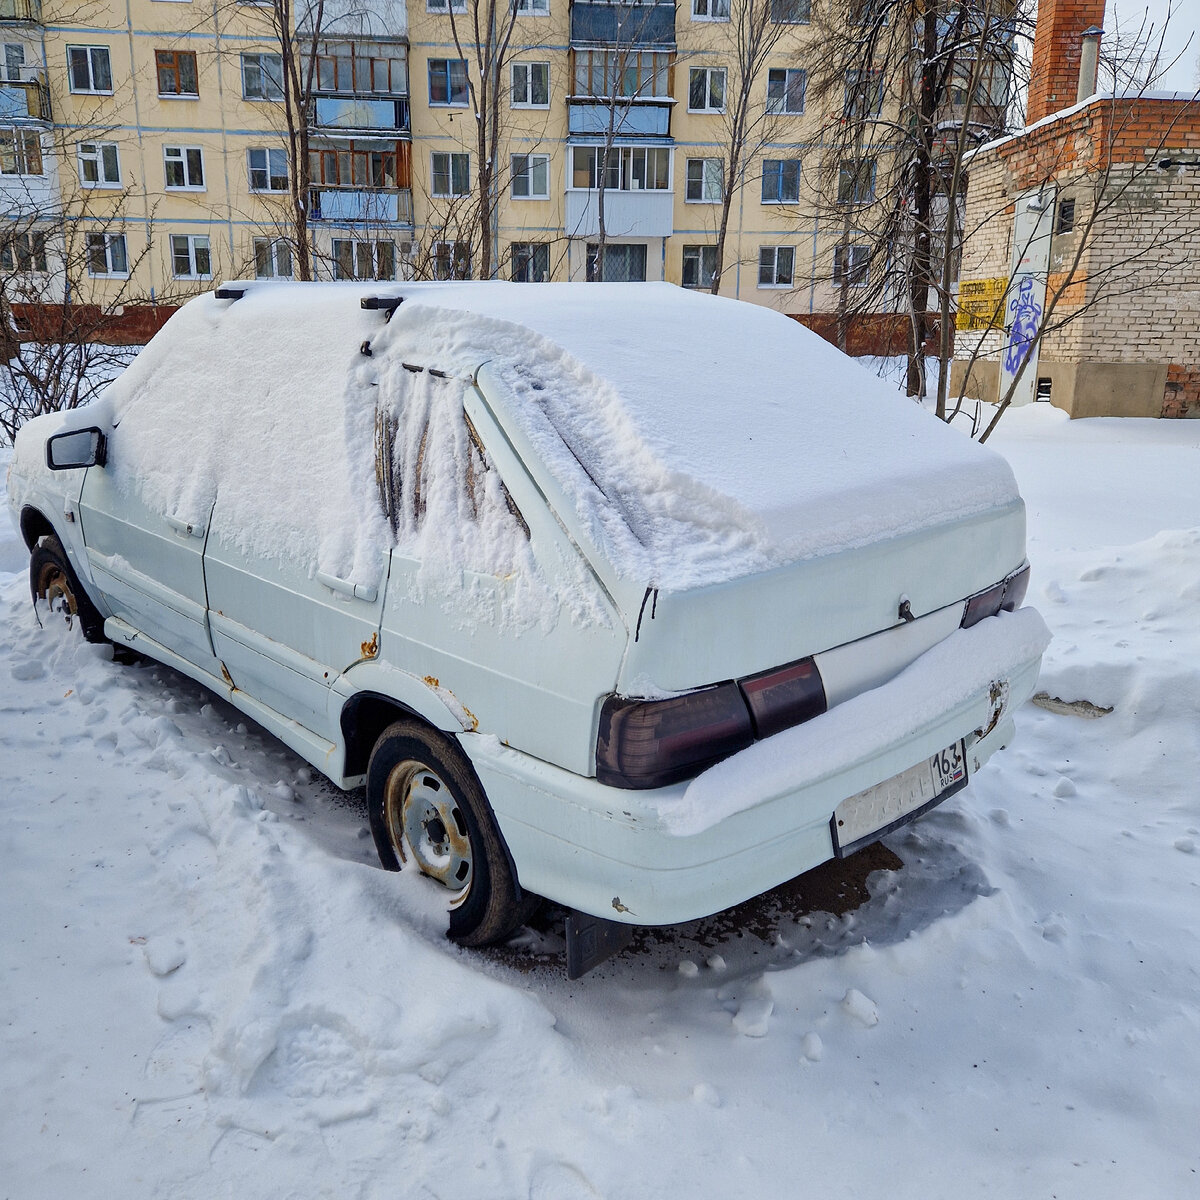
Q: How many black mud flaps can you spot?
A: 1